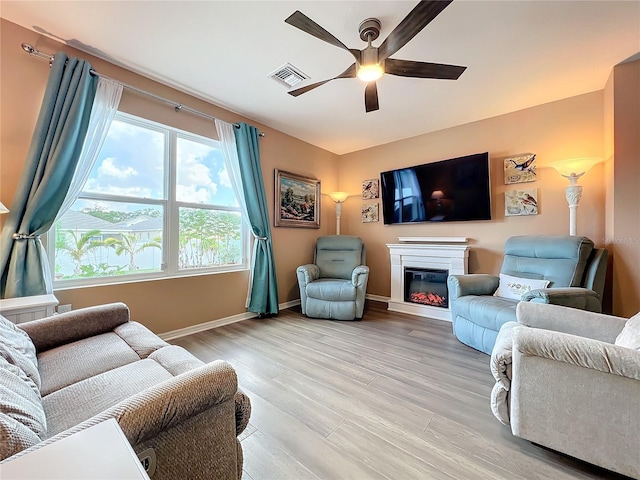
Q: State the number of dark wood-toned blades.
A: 5